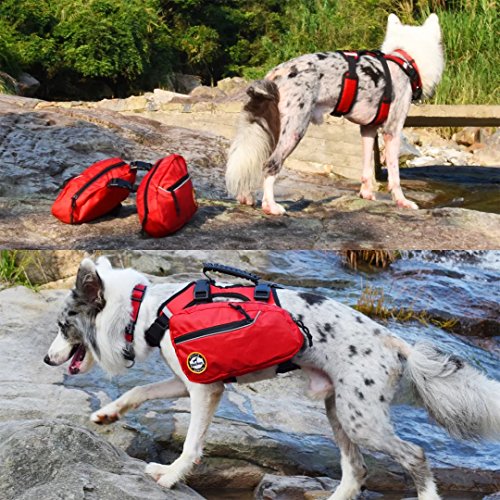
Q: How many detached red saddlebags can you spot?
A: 2